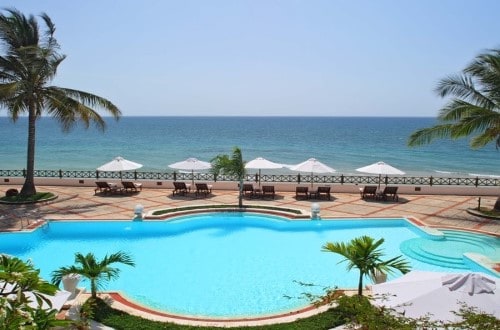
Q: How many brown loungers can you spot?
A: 10